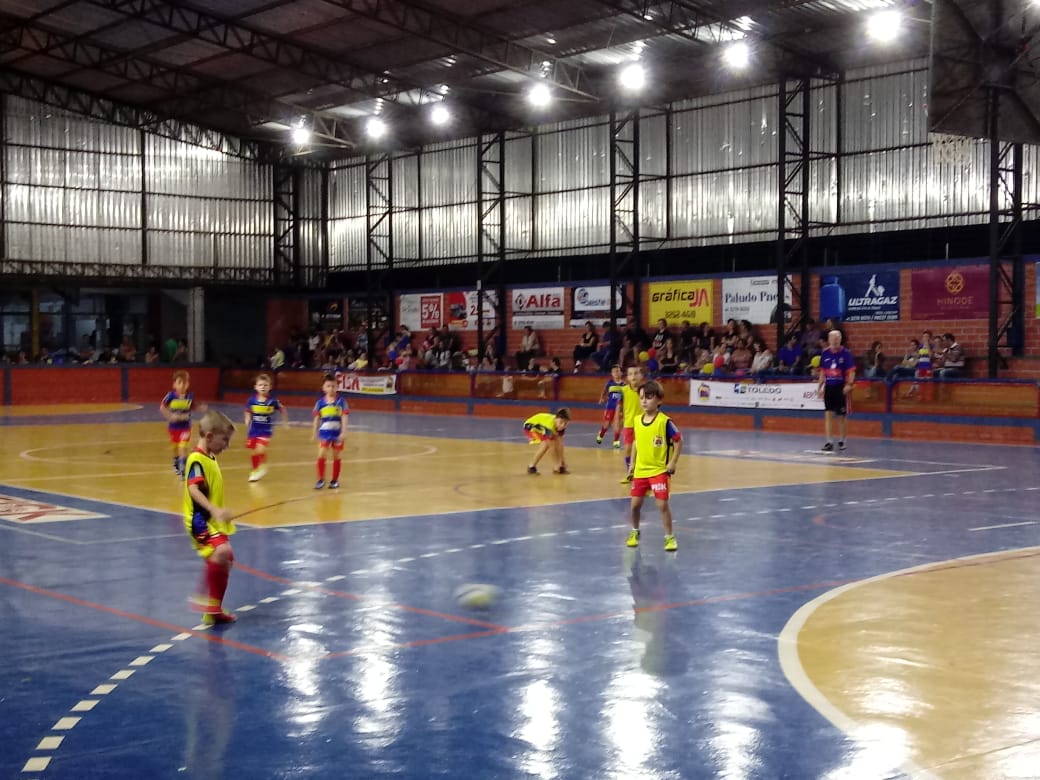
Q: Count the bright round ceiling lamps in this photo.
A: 7